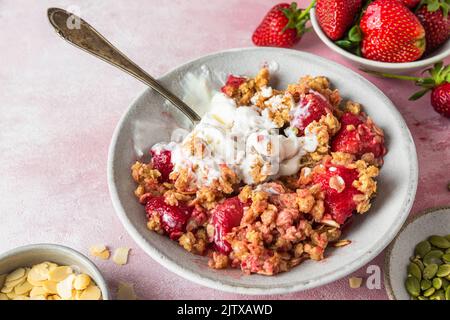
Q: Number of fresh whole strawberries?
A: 6